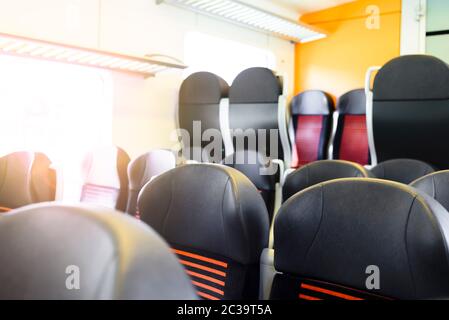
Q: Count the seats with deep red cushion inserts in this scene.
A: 2